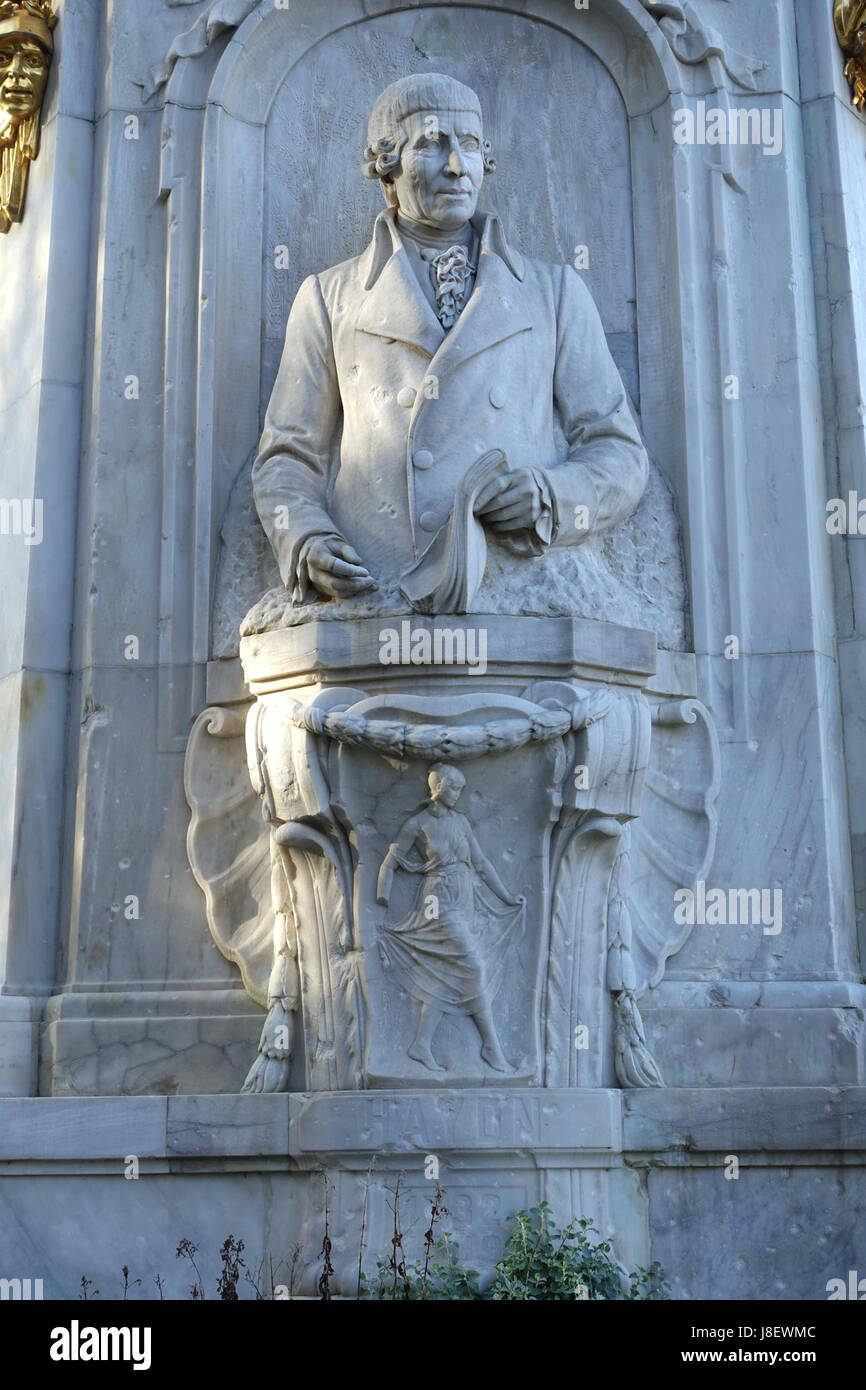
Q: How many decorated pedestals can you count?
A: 1